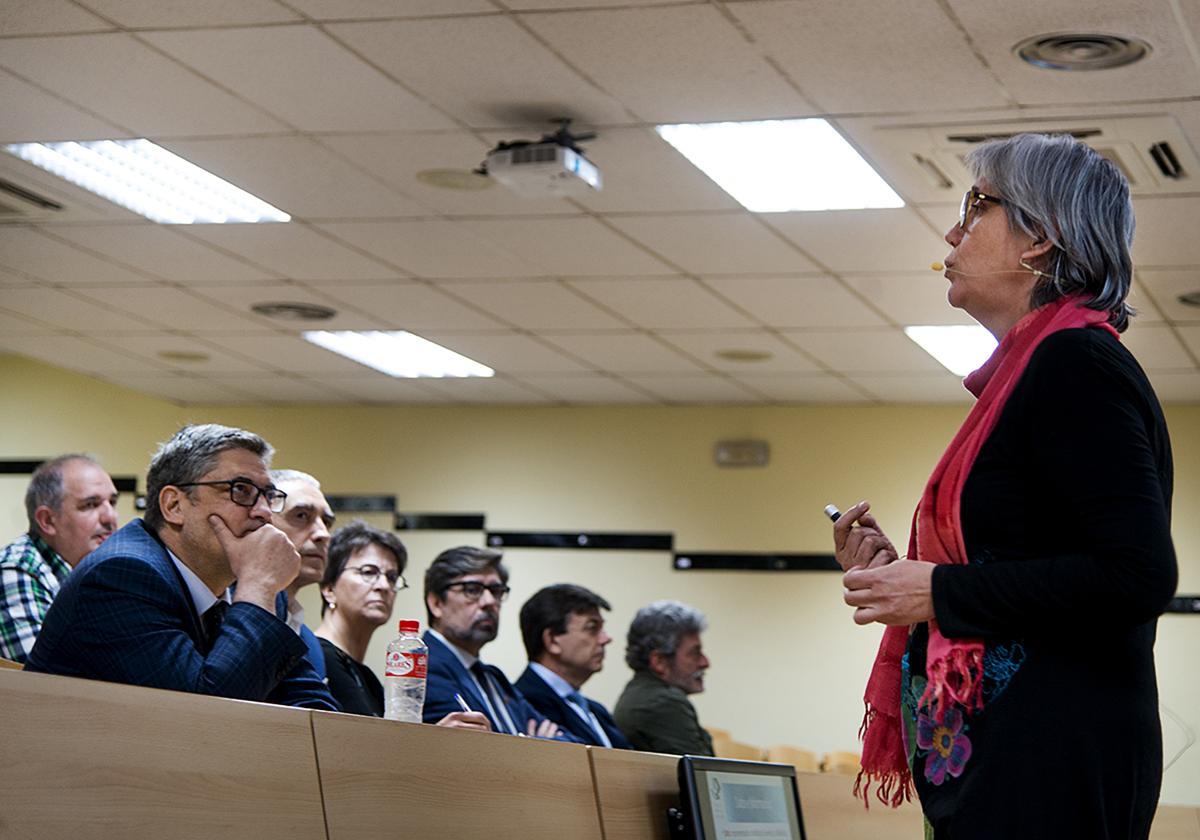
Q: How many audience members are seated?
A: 7